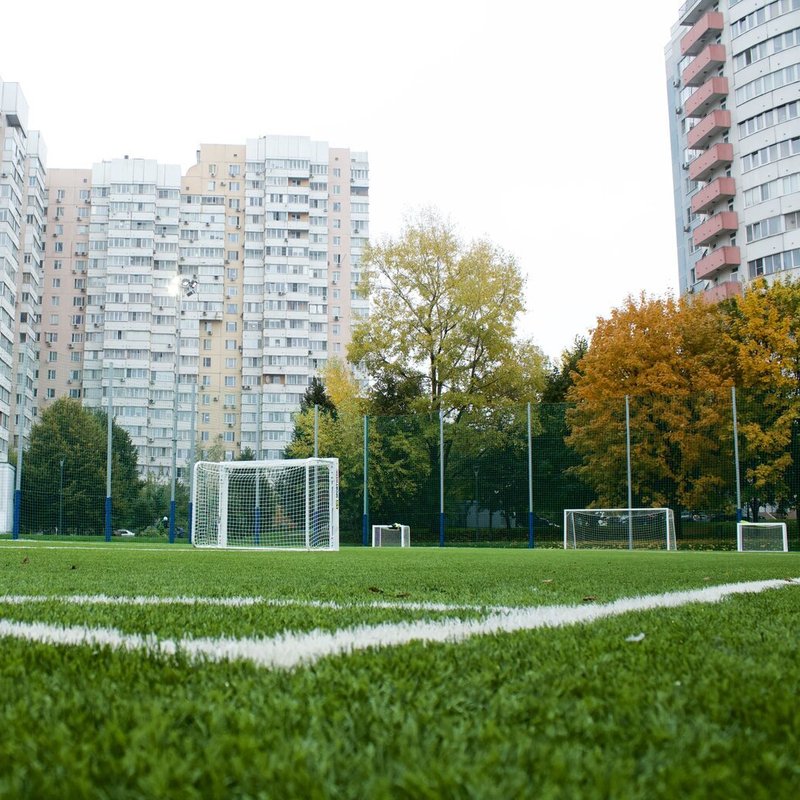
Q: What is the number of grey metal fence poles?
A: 11